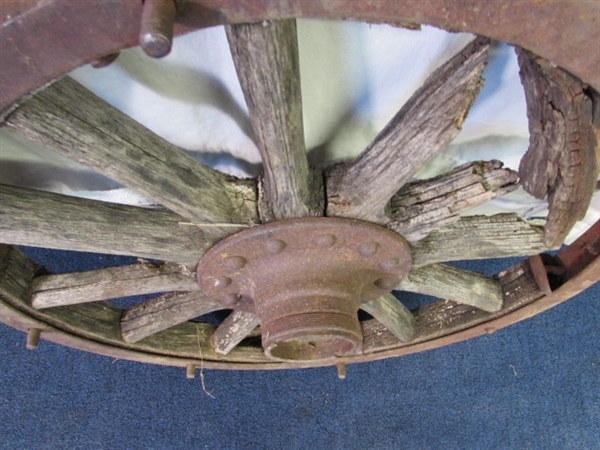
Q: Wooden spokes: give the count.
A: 11